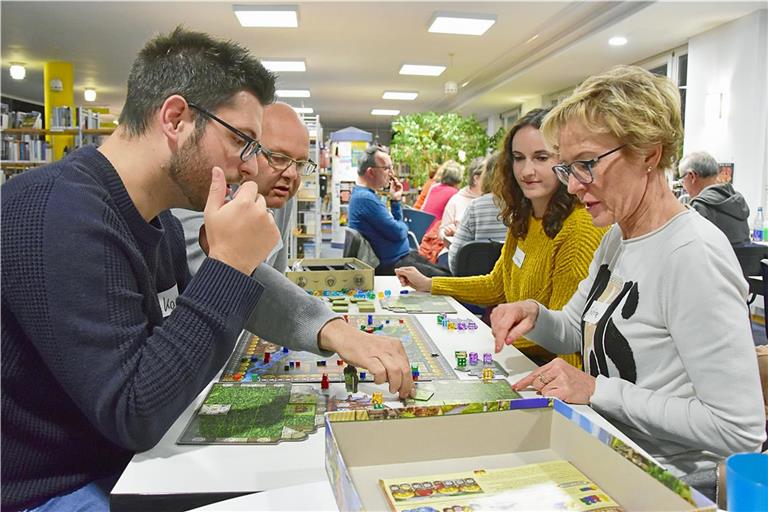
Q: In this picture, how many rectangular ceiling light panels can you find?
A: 8